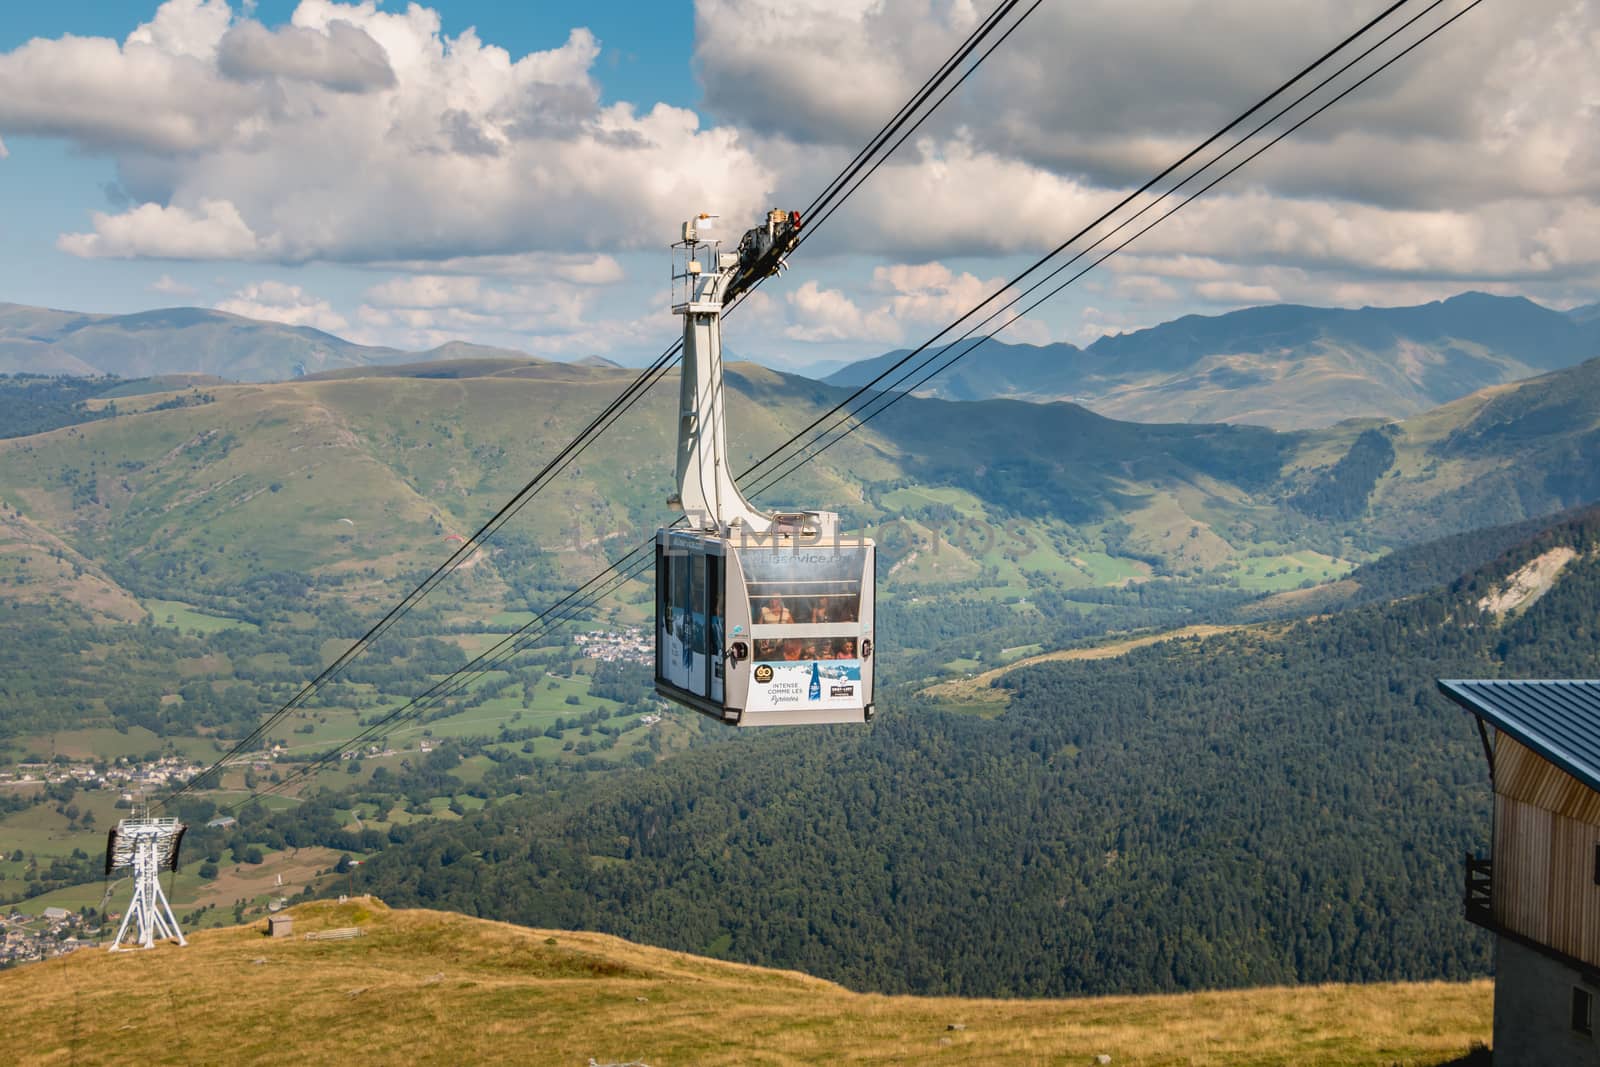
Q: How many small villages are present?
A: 3